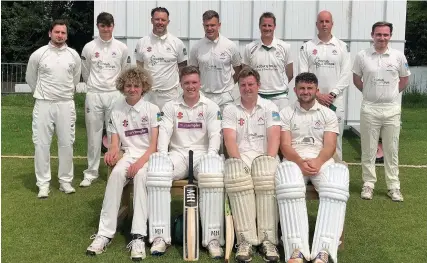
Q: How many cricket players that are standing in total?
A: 7